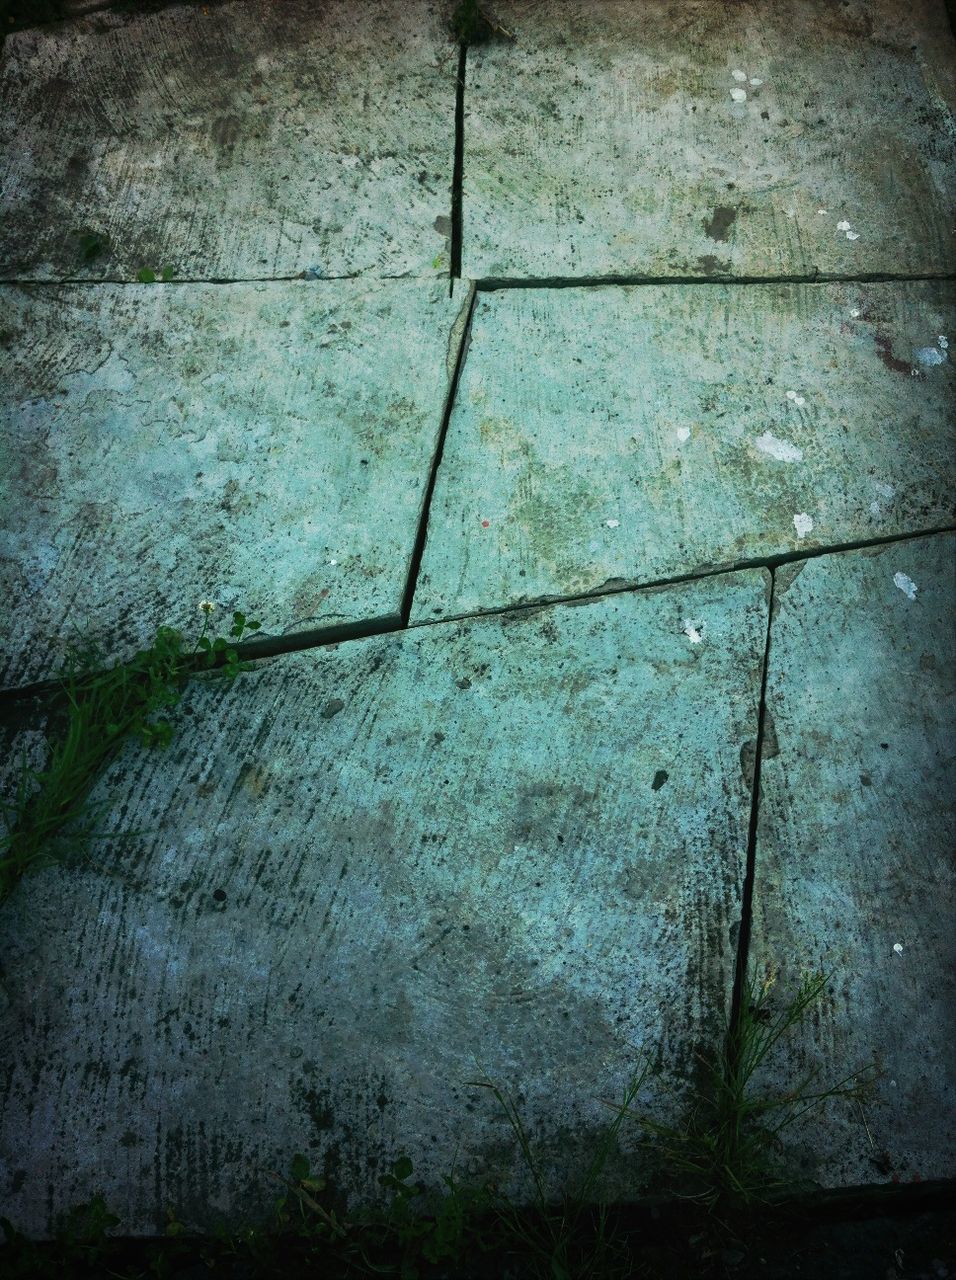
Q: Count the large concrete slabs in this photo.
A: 6